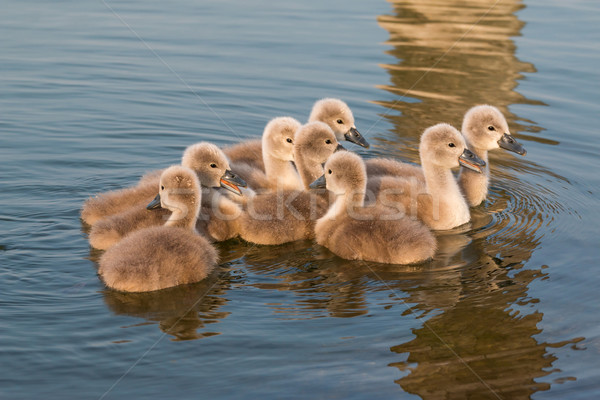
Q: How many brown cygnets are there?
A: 8